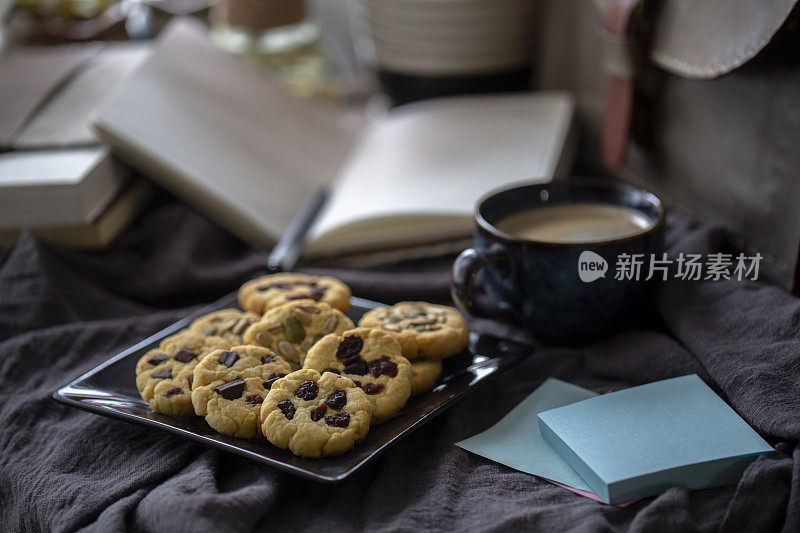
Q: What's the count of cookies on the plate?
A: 9